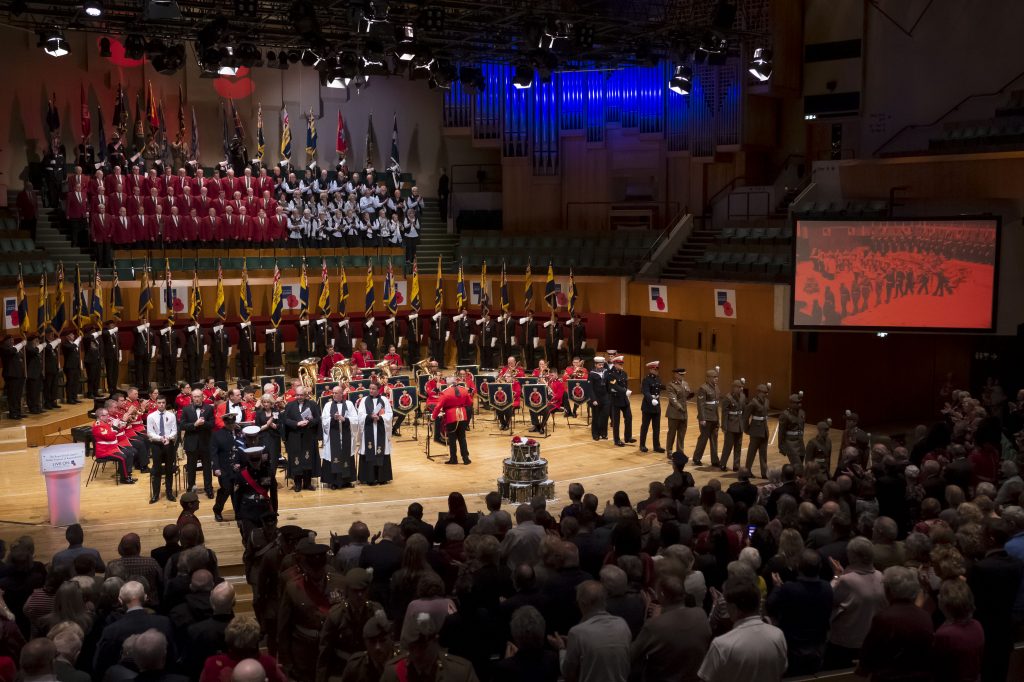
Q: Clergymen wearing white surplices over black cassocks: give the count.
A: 2